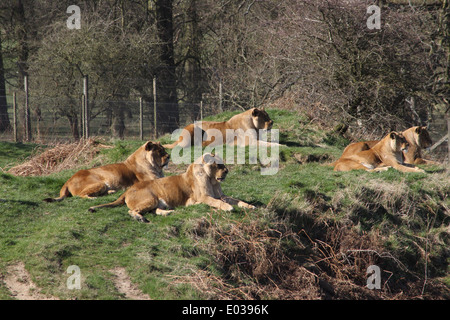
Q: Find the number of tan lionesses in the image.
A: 5